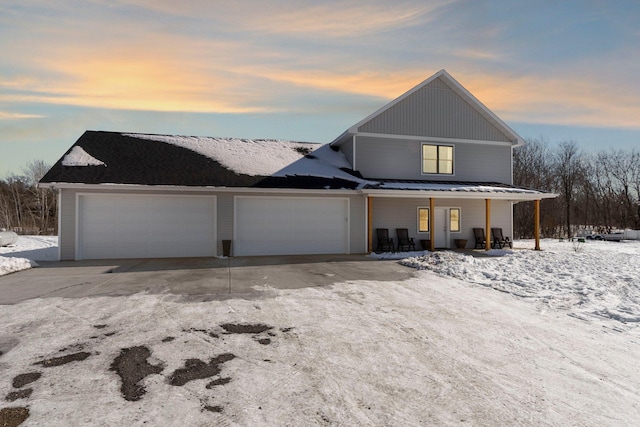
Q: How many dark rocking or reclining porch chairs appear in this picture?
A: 4